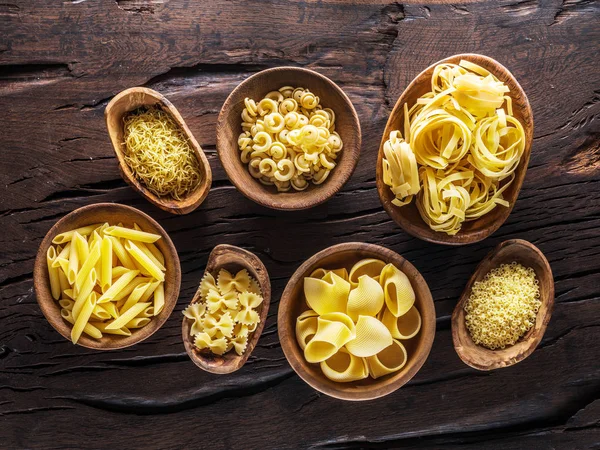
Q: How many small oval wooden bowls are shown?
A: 3